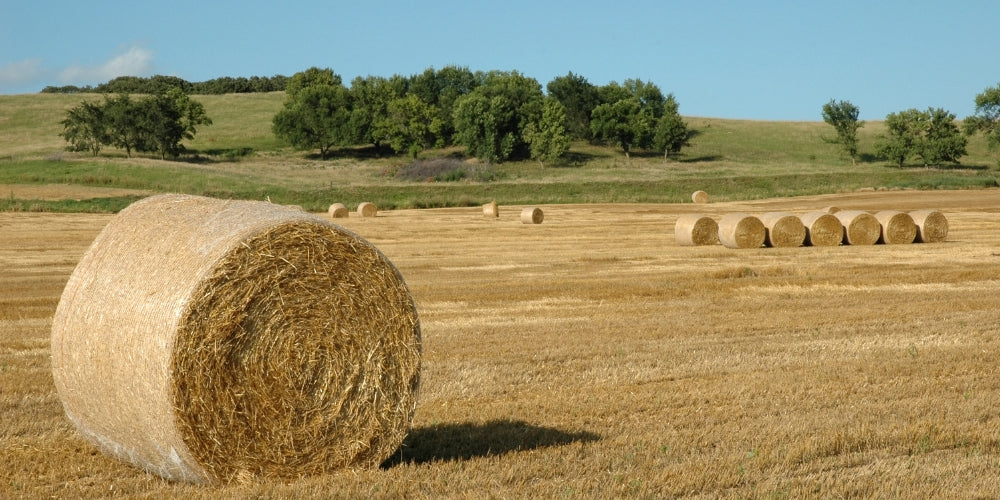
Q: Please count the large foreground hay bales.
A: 1